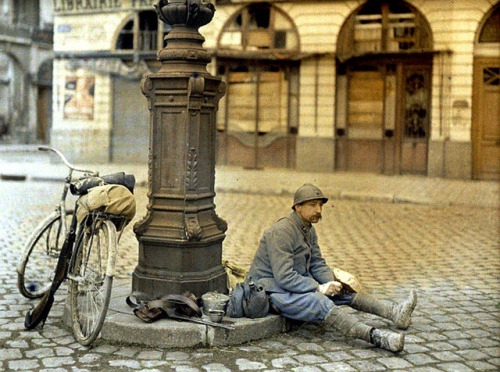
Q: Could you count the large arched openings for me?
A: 4